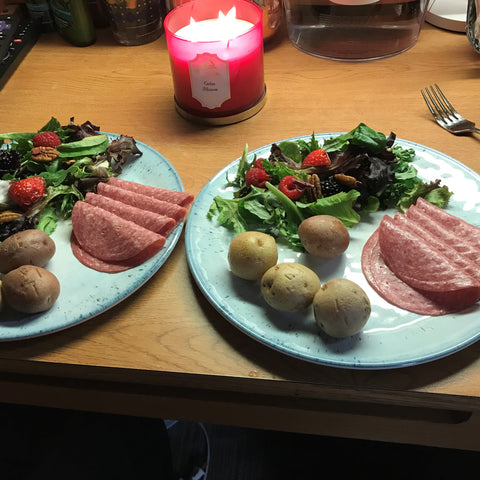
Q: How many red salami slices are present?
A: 8